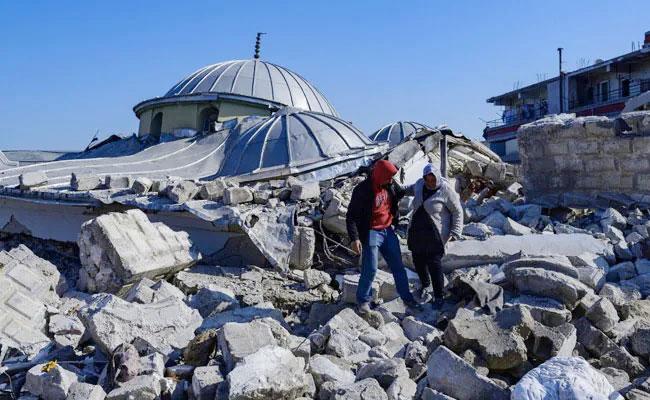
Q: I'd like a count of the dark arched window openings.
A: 2